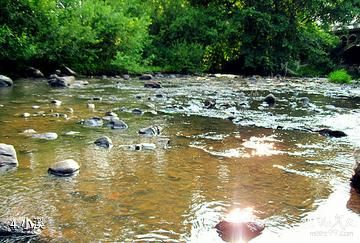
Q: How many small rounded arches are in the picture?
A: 2